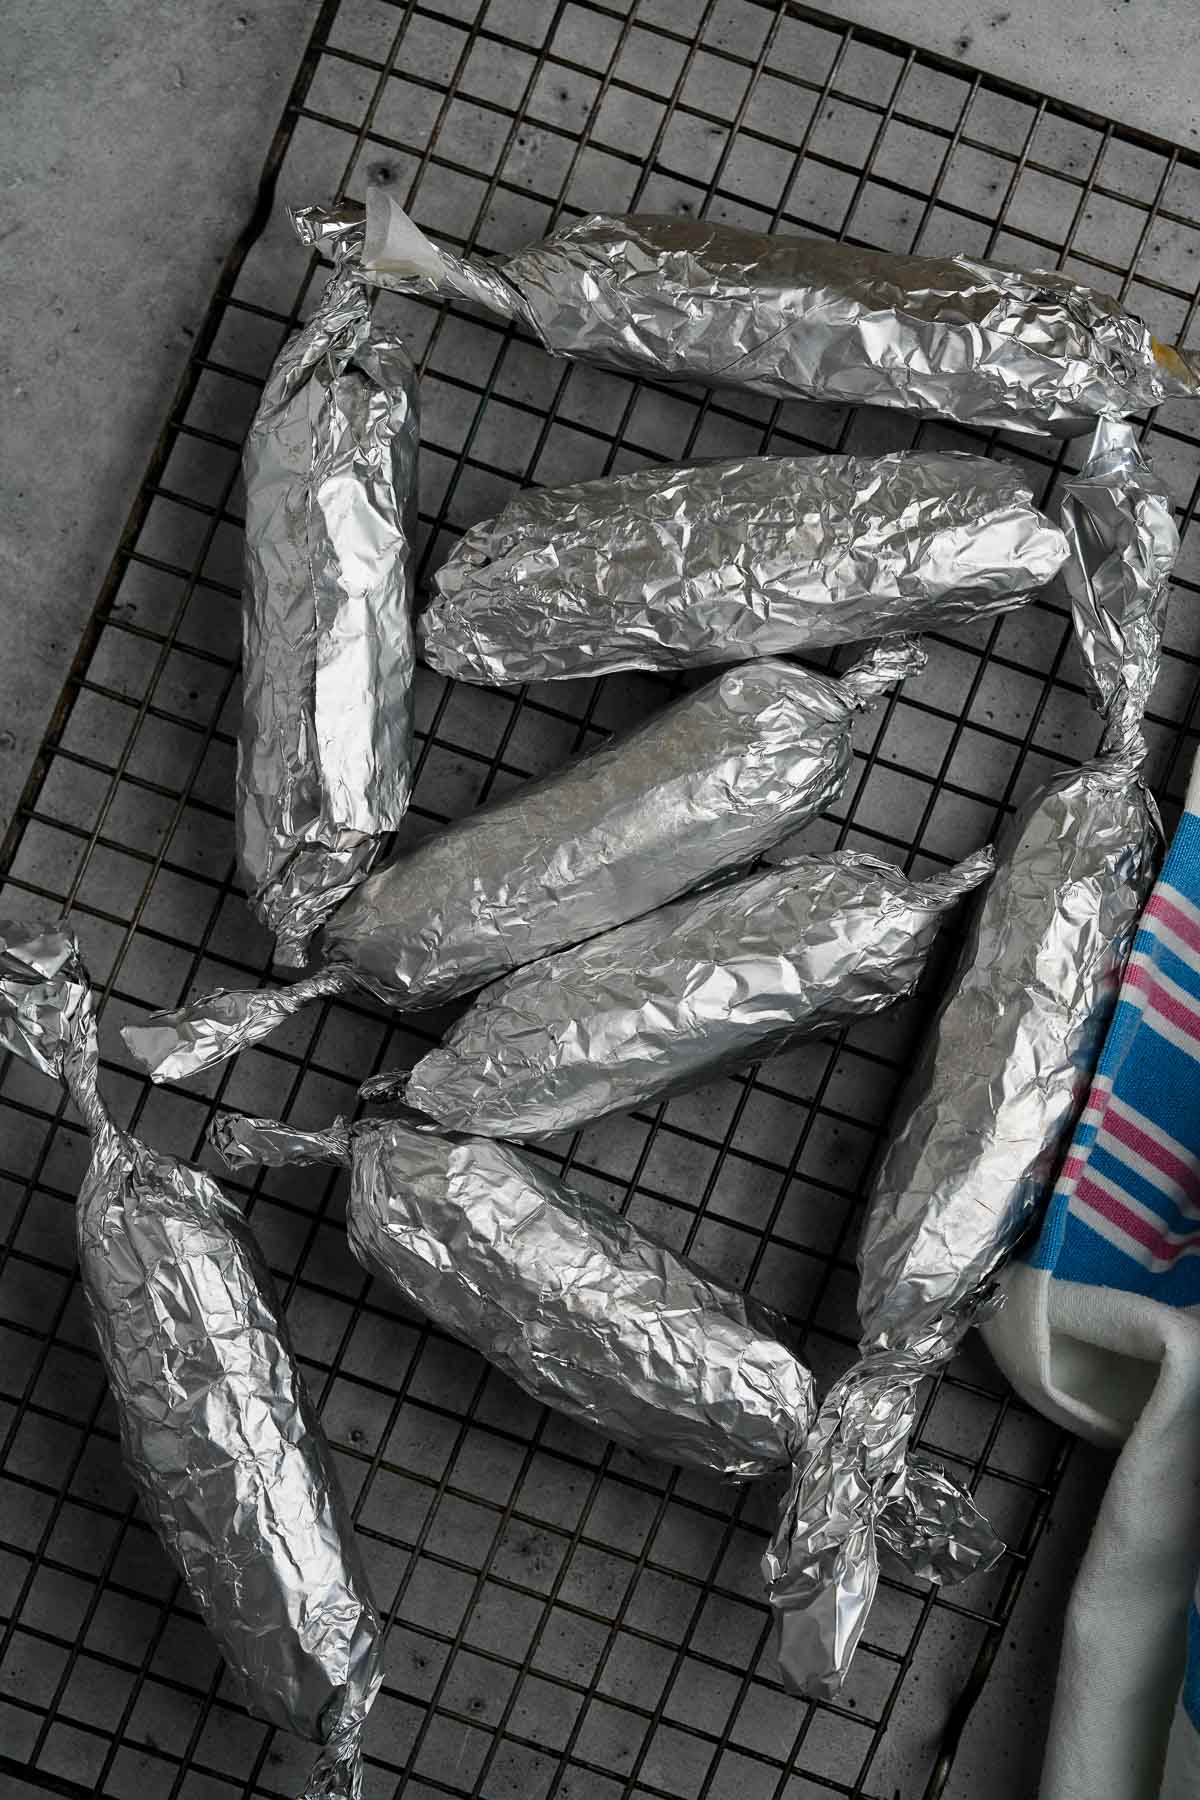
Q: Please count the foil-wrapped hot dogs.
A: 8